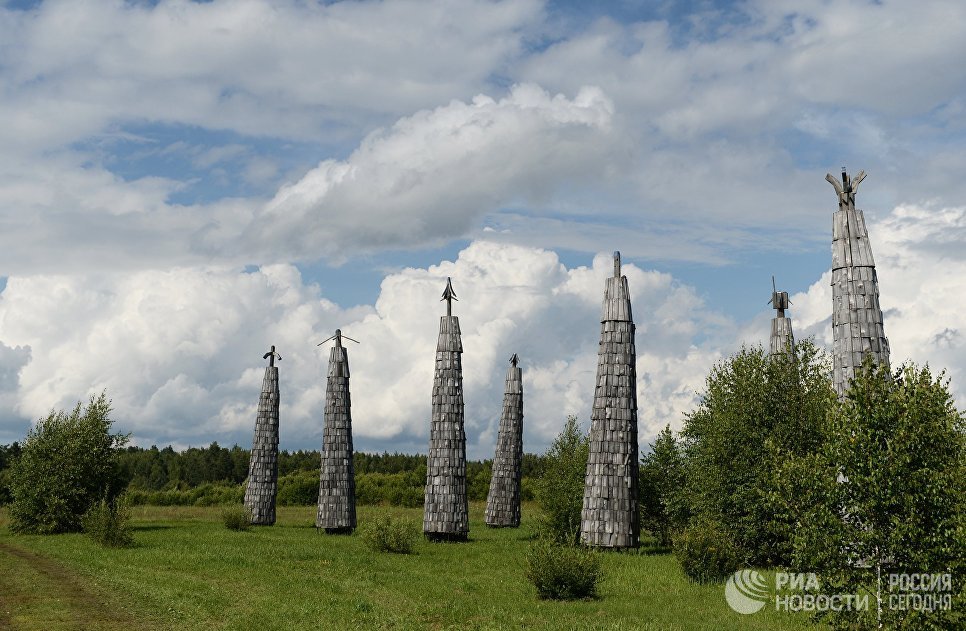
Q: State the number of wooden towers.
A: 7